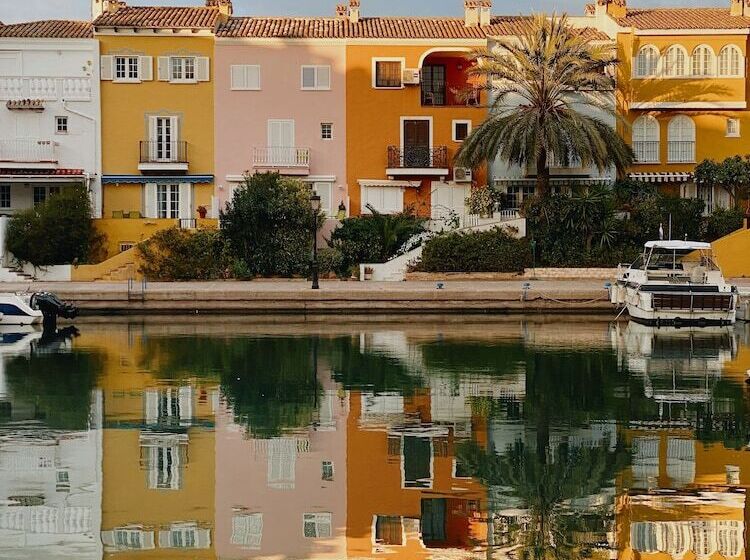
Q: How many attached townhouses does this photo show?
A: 6